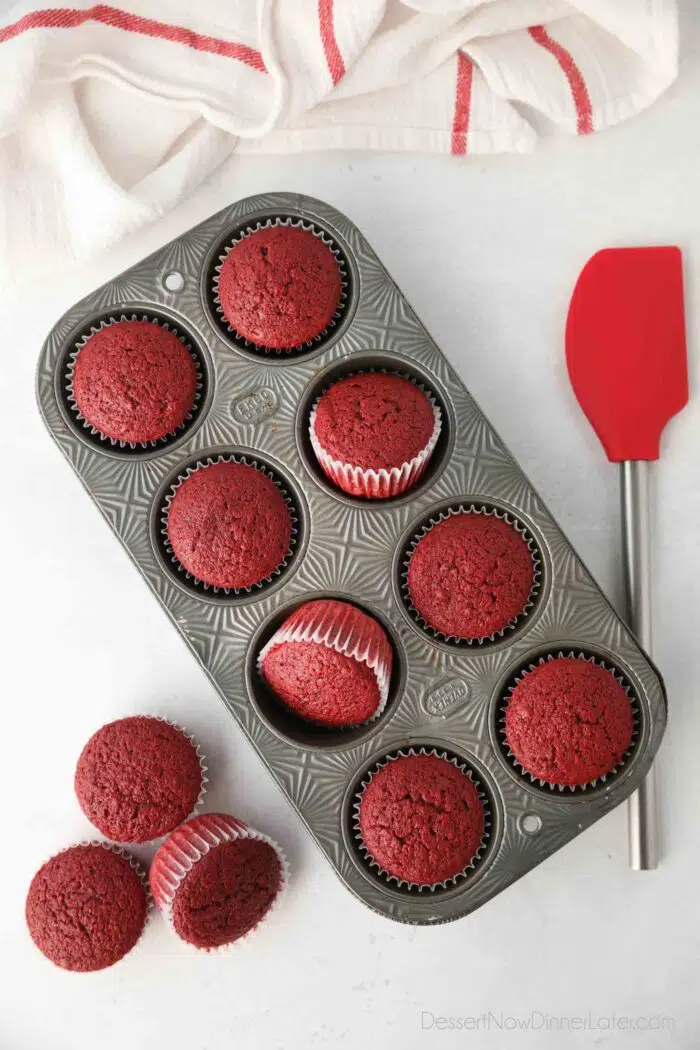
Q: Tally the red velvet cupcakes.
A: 11